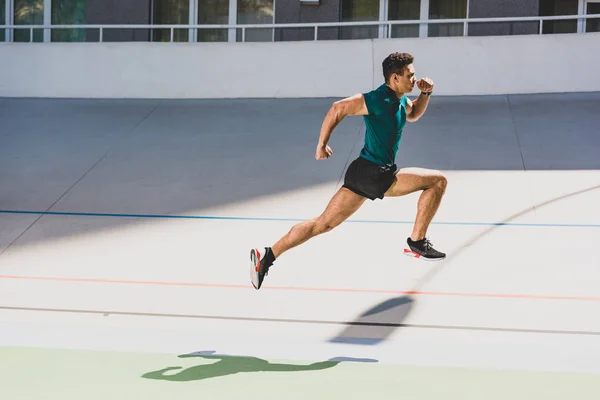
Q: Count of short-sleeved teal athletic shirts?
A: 1